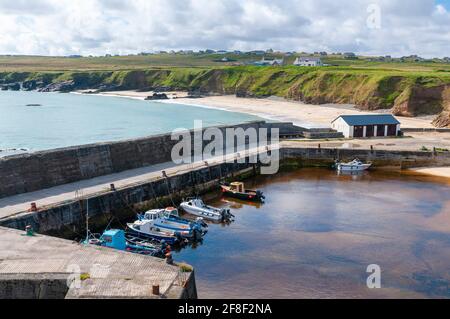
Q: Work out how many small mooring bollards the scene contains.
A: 12